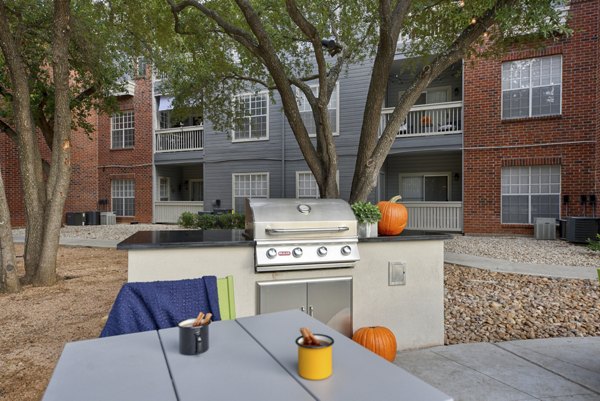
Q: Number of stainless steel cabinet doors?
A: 2